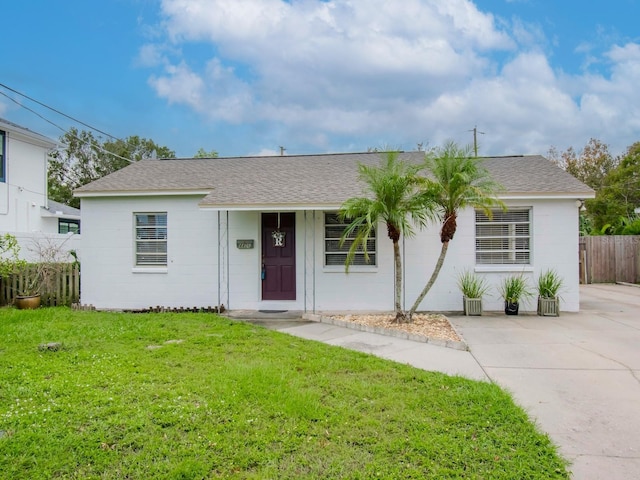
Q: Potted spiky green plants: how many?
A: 3